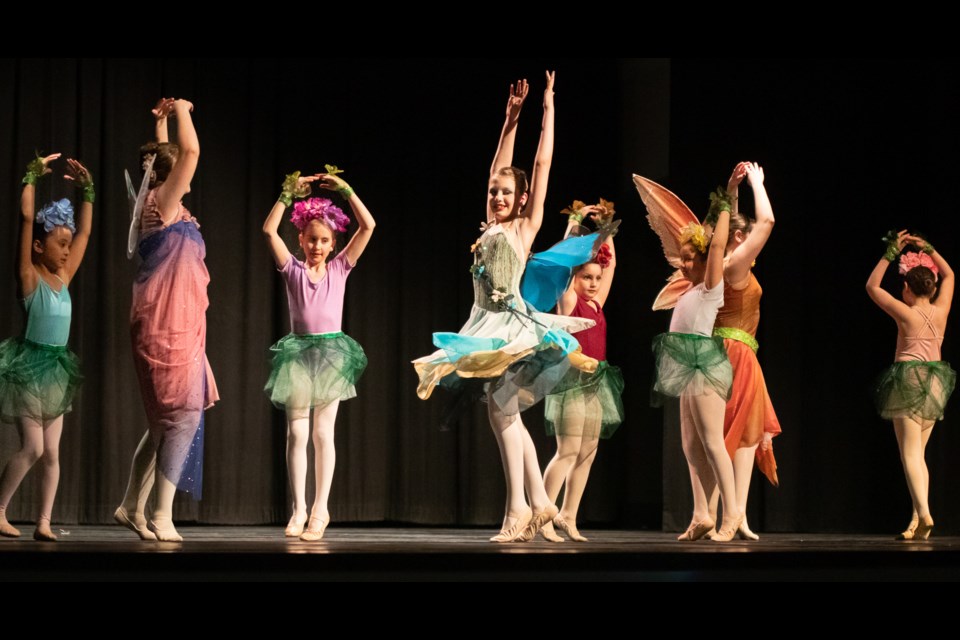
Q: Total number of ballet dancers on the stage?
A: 8